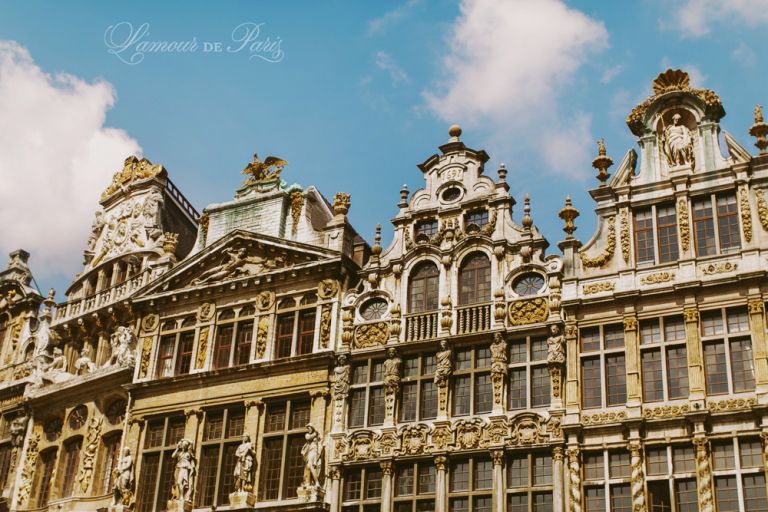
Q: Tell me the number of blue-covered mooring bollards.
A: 0